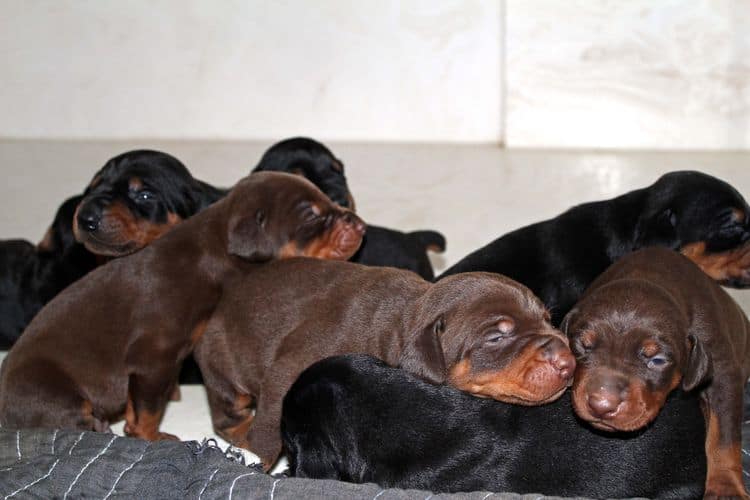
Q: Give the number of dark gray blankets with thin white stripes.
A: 1